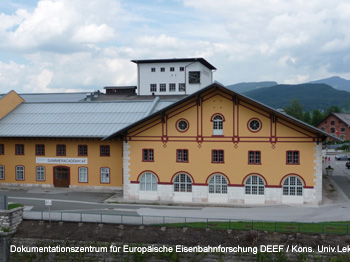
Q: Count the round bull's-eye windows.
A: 2